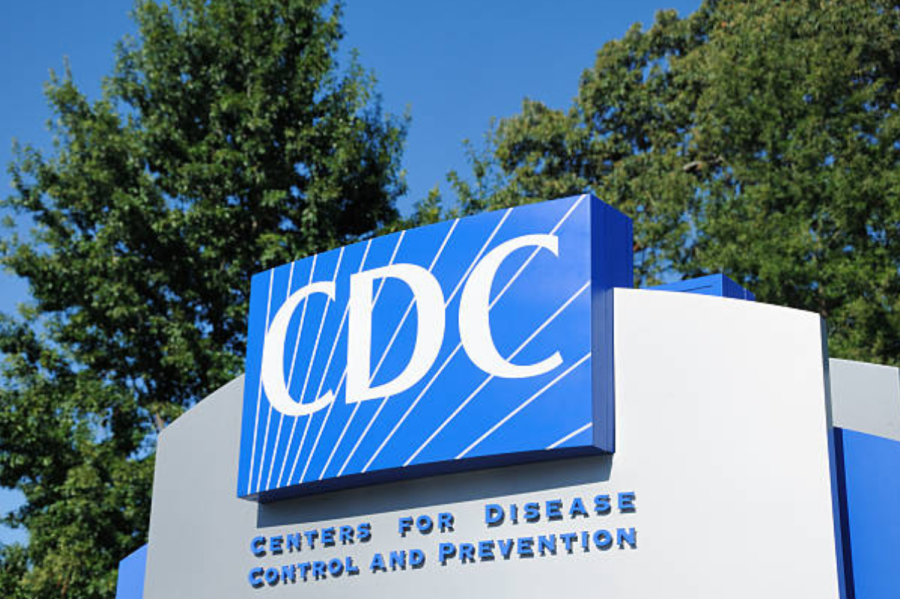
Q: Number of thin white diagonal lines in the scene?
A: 12